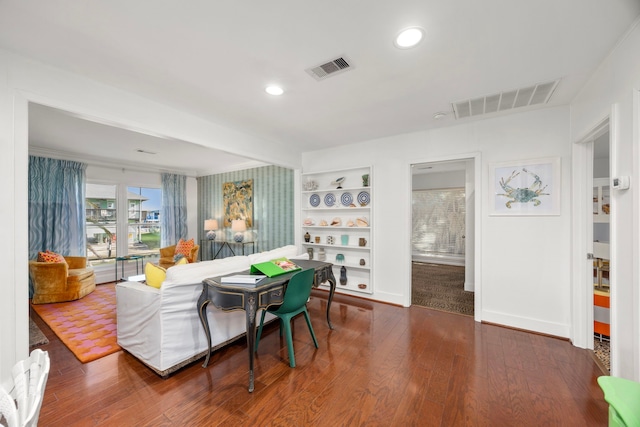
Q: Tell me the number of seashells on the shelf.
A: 5